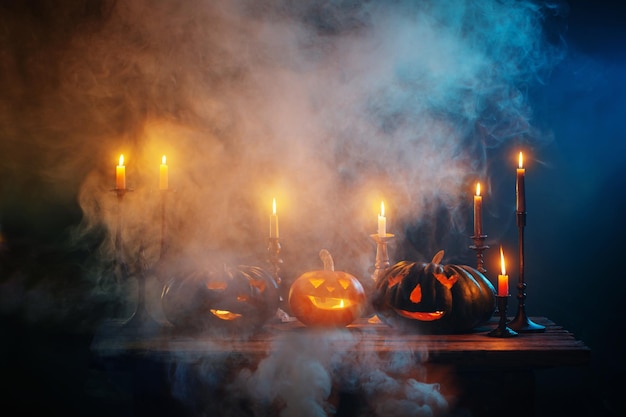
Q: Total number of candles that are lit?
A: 7